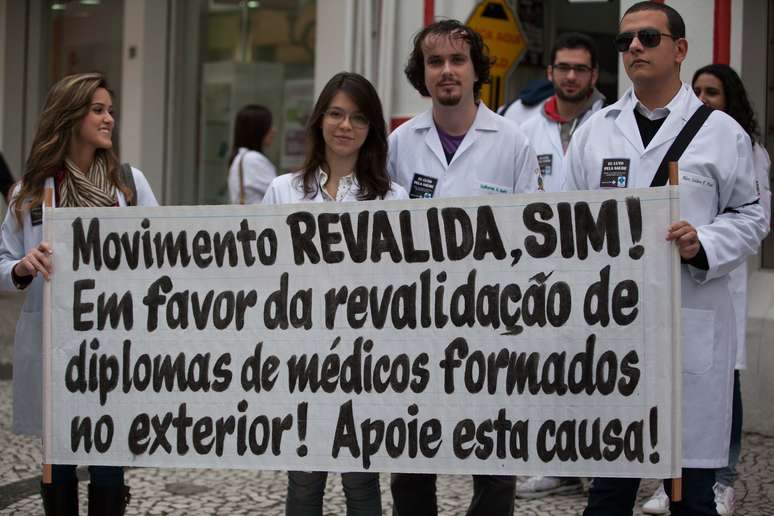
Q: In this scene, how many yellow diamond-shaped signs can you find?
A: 1